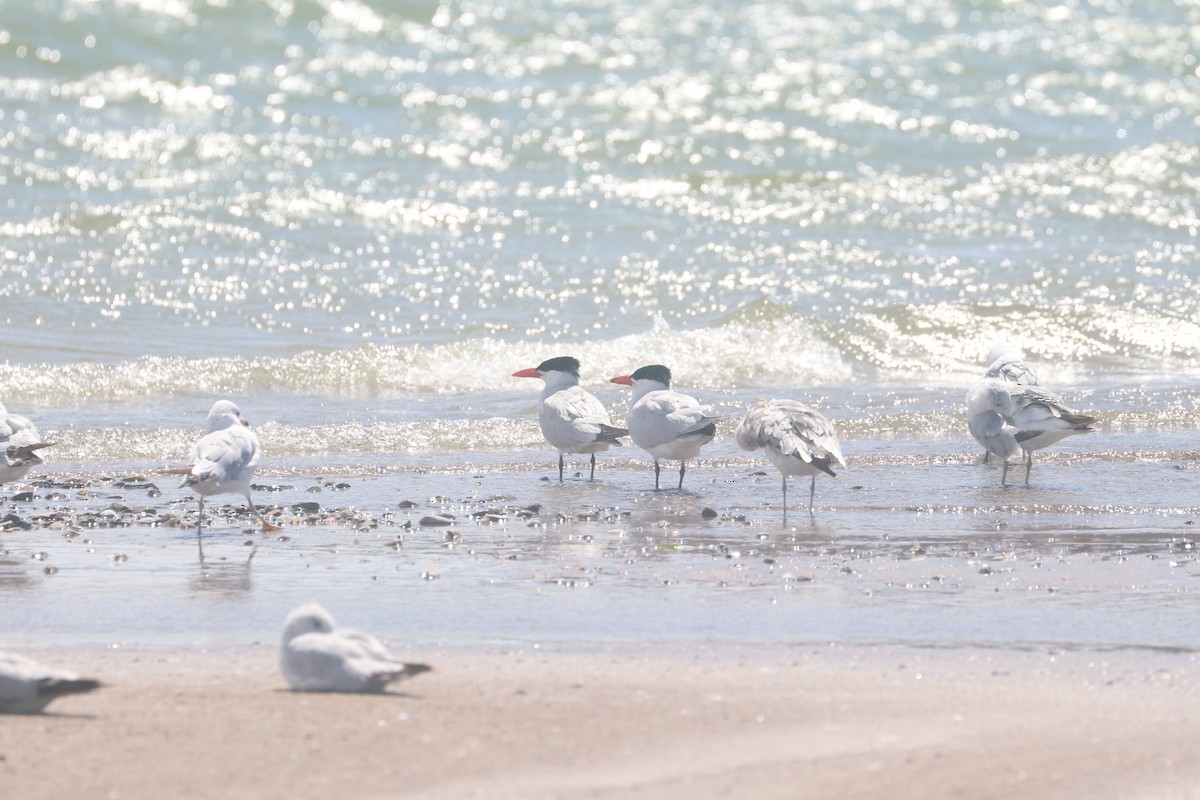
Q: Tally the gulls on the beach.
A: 7